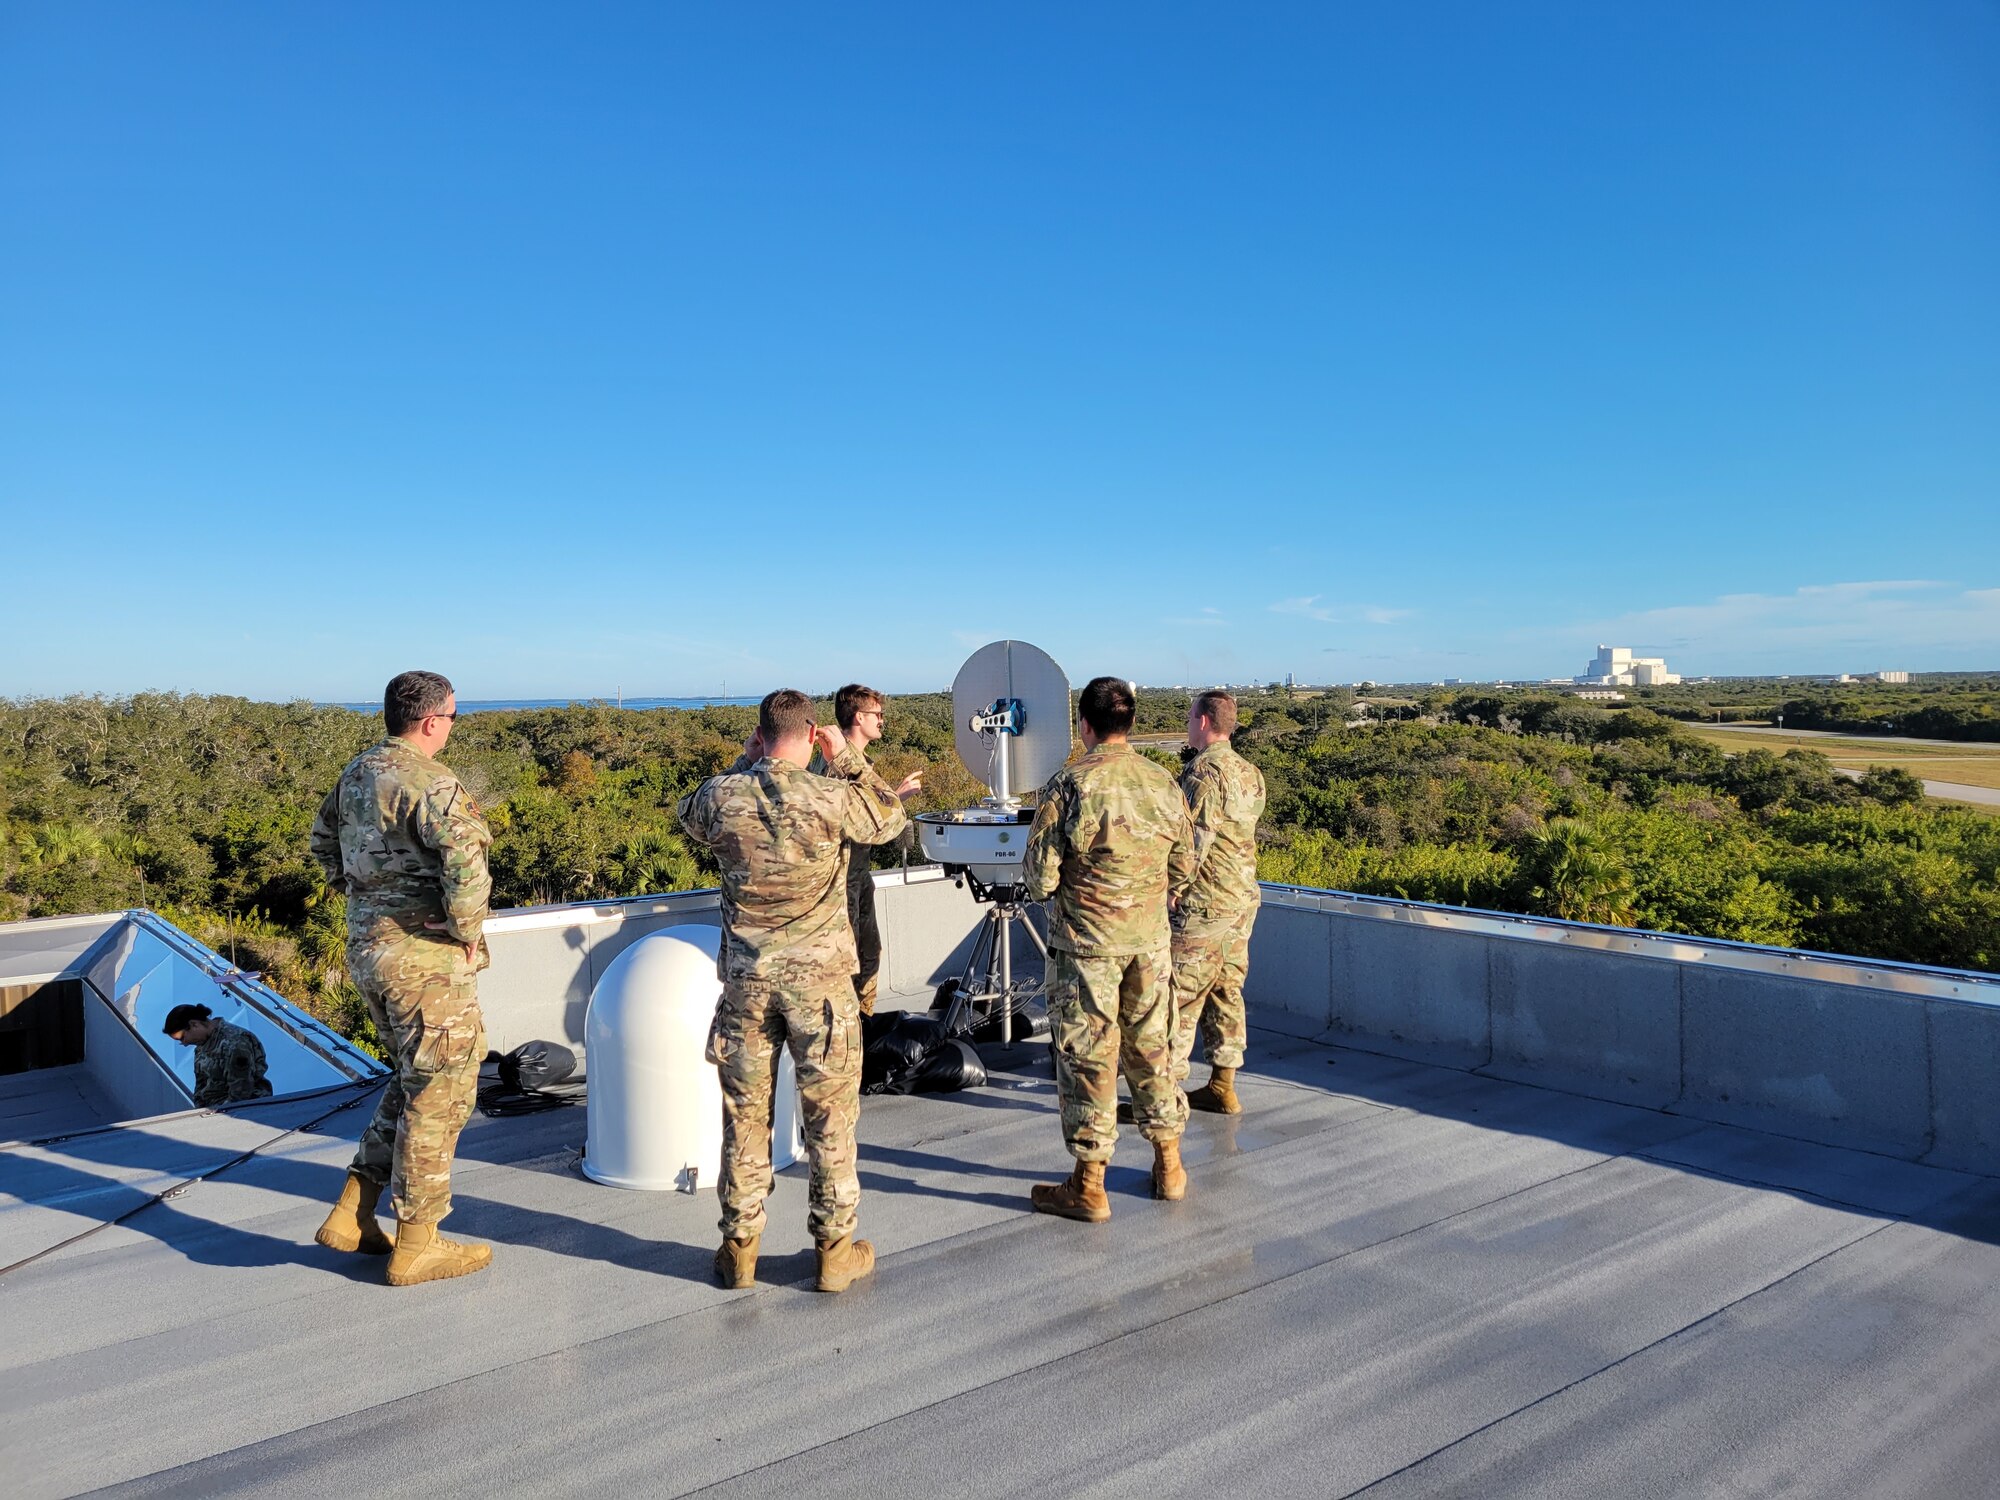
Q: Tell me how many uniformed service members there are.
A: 6